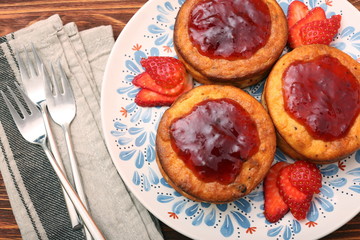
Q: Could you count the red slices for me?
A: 9